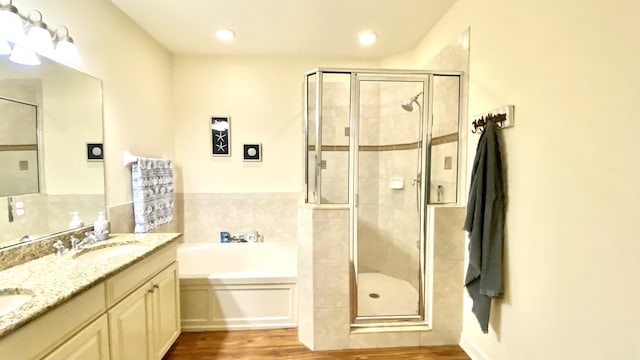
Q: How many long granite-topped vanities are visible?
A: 1